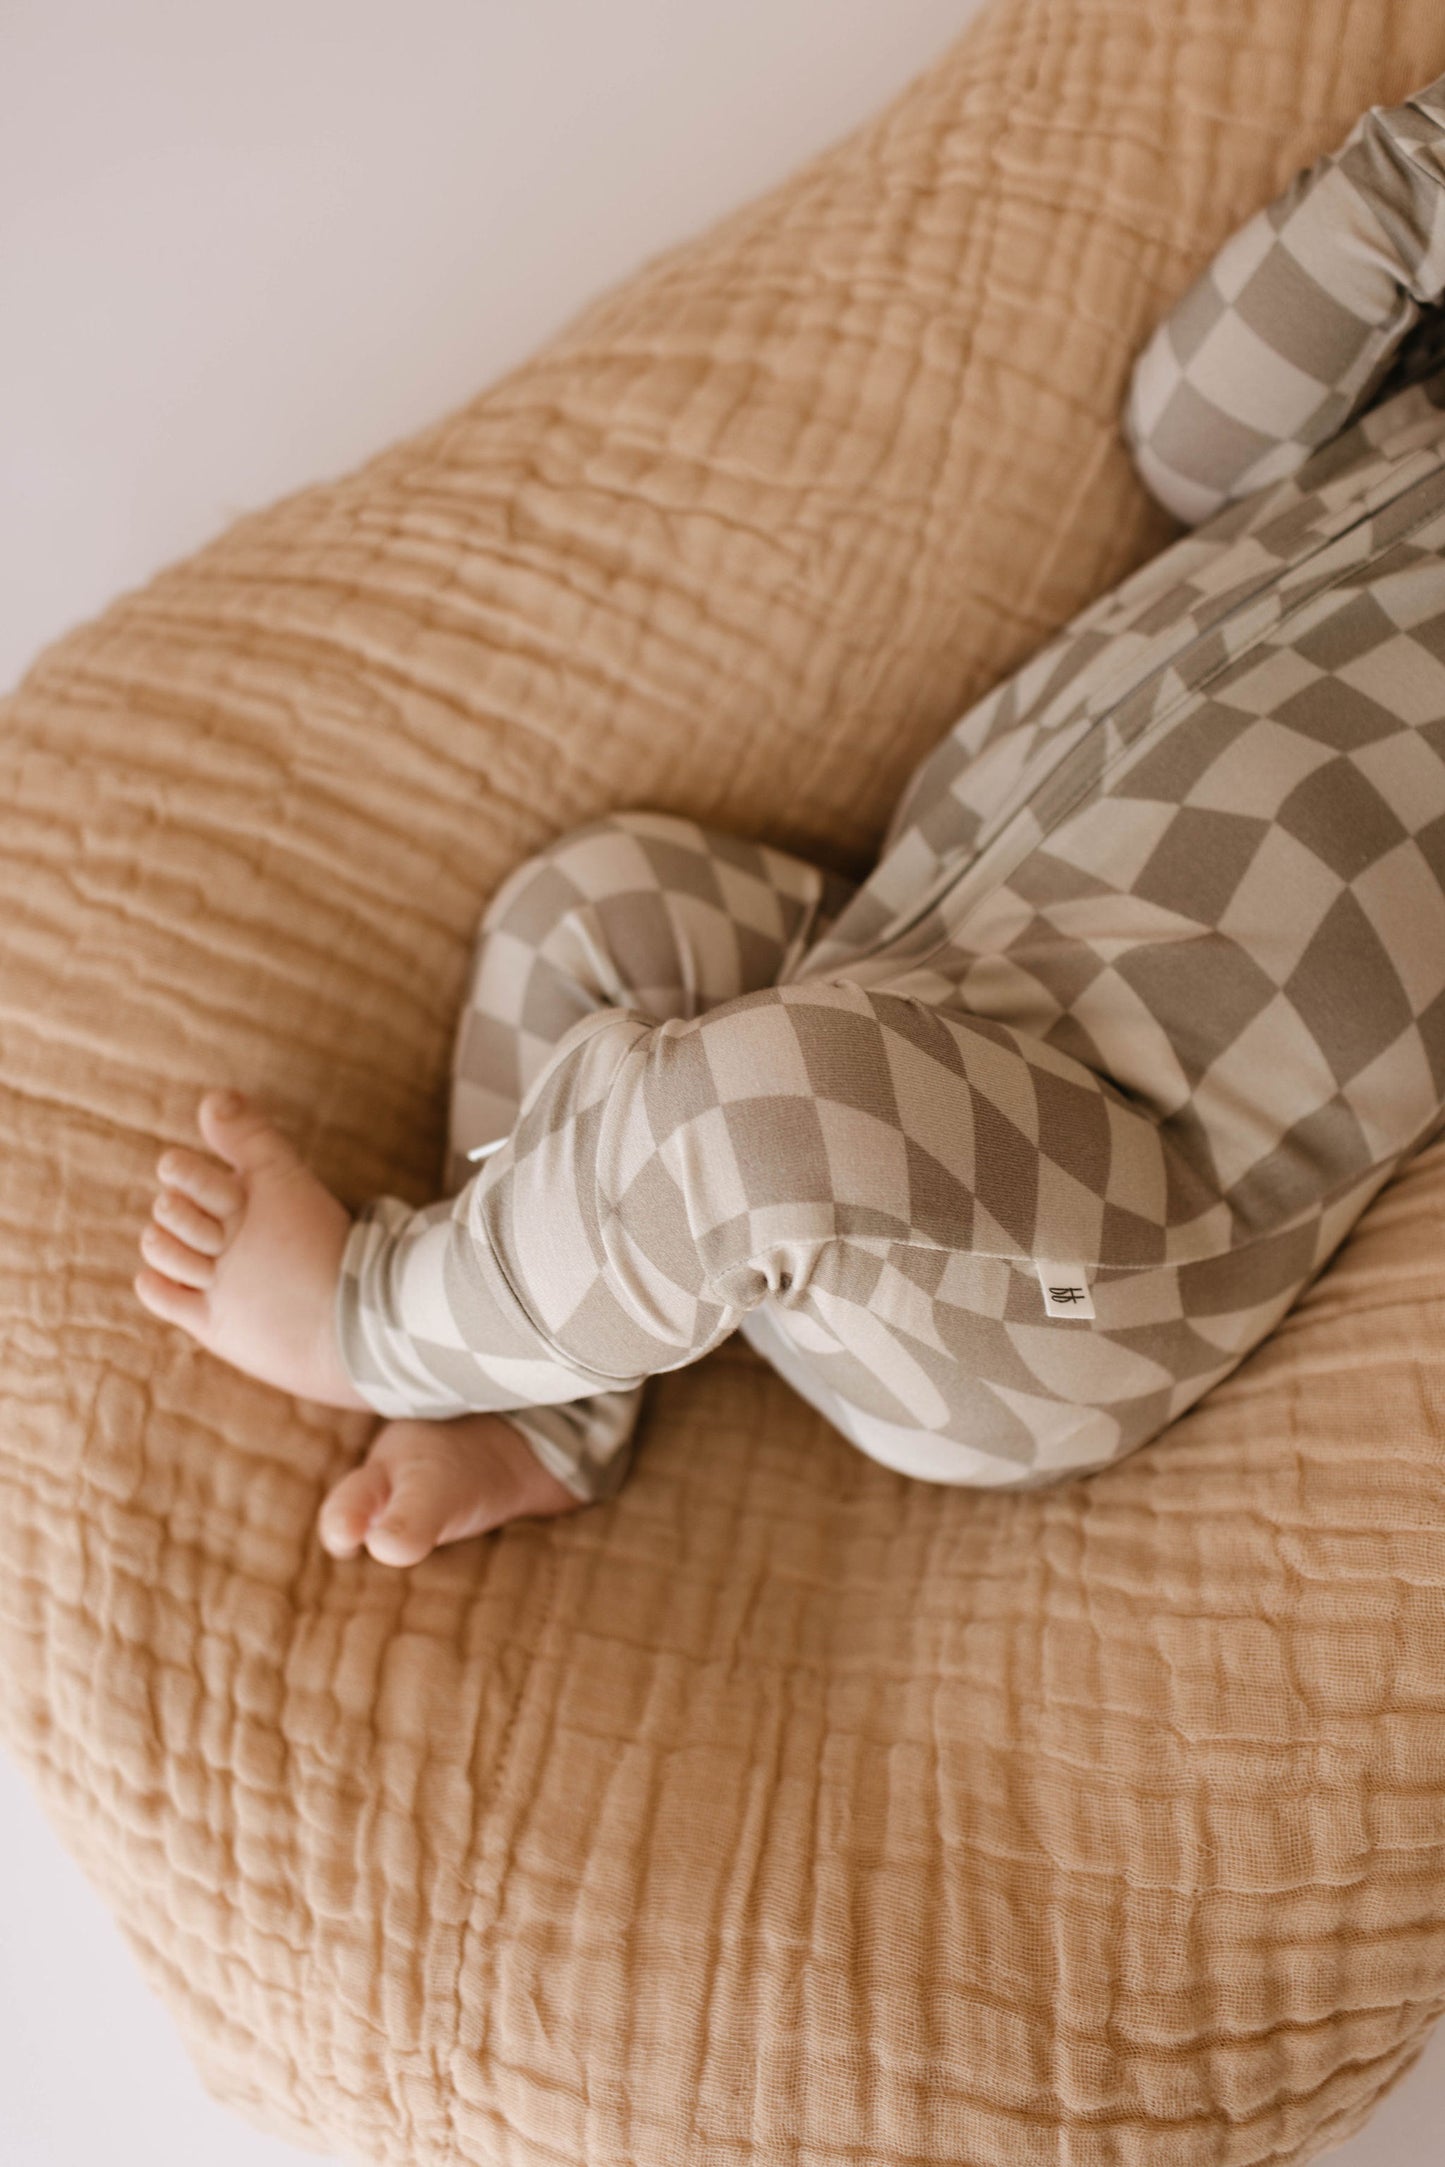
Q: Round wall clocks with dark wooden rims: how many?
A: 0